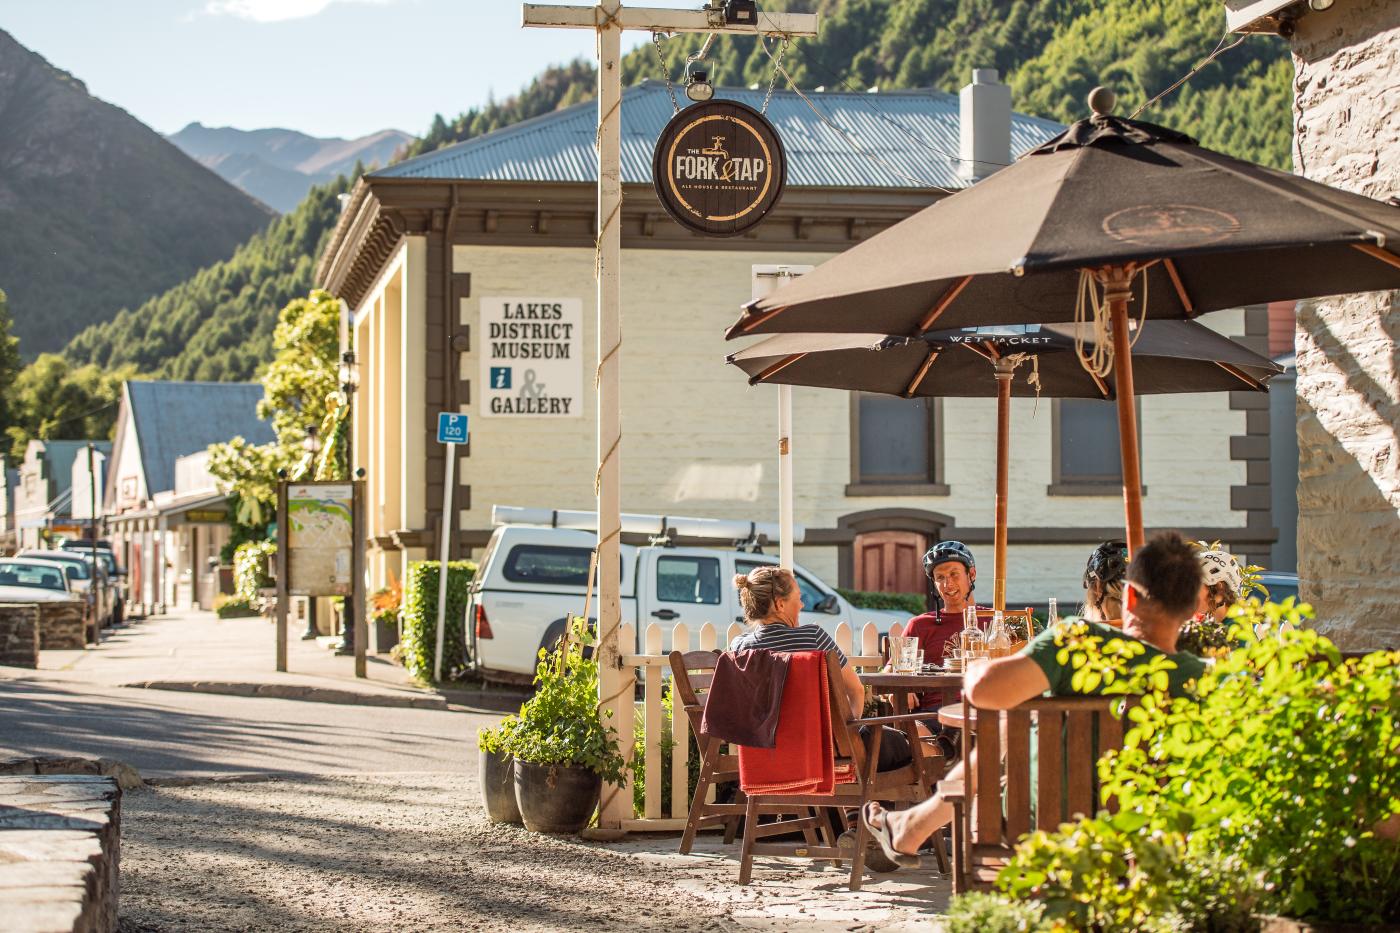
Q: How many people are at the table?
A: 5